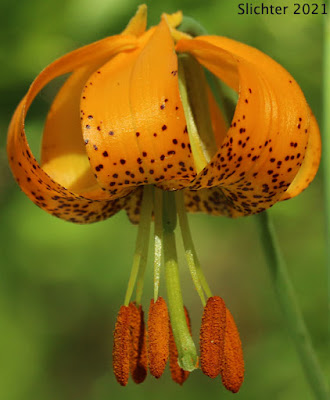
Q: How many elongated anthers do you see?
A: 6